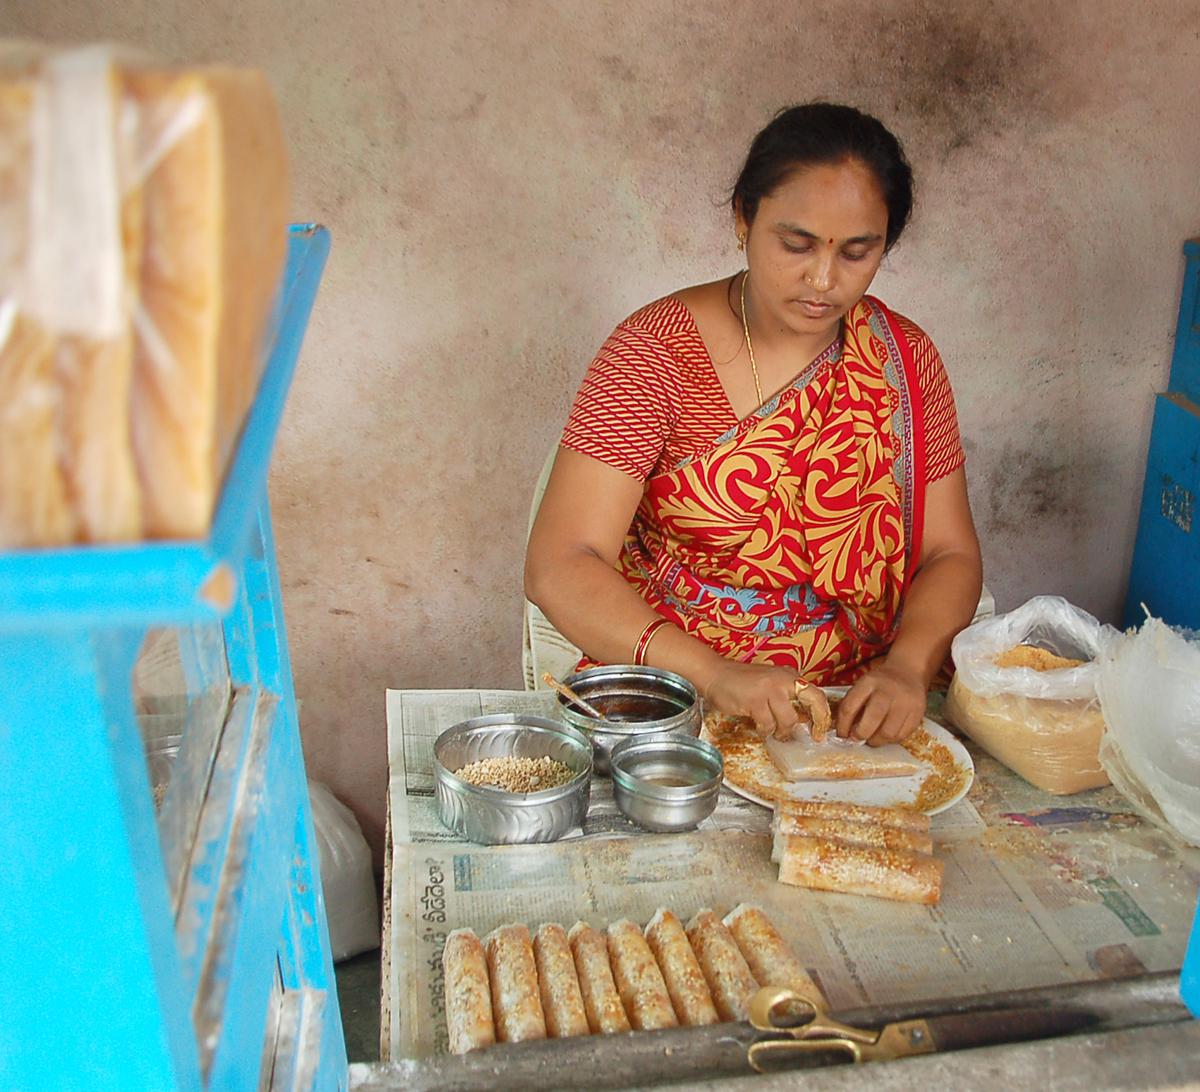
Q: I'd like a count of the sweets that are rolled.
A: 11